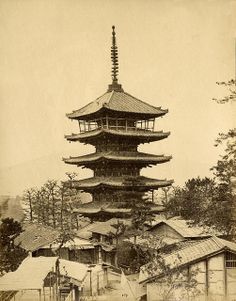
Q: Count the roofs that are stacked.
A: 5